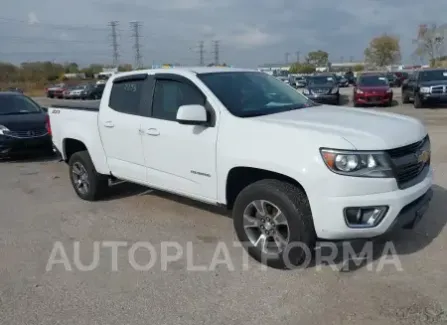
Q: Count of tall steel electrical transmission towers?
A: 4